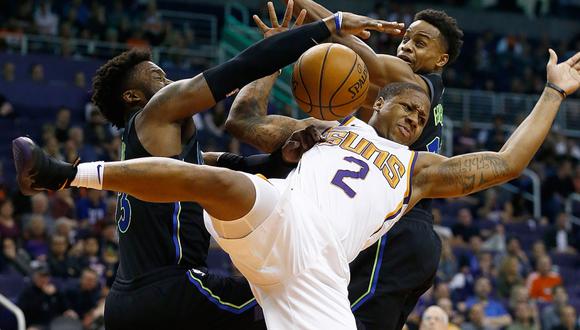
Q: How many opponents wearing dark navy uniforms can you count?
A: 2